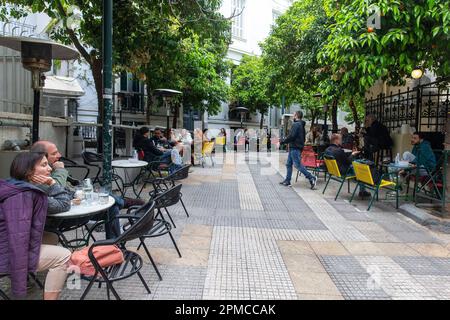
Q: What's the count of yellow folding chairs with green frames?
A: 2